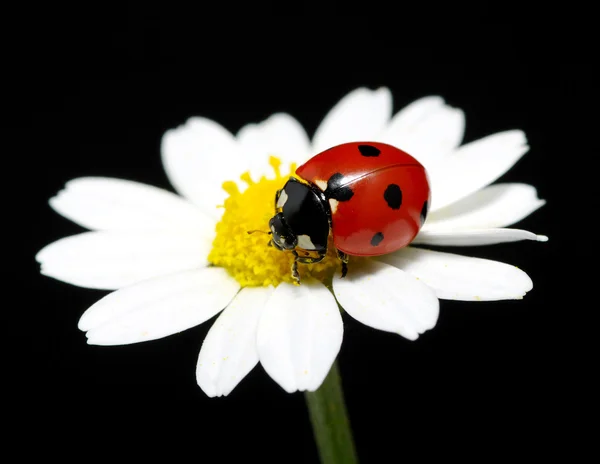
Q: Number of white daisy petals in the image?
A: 14